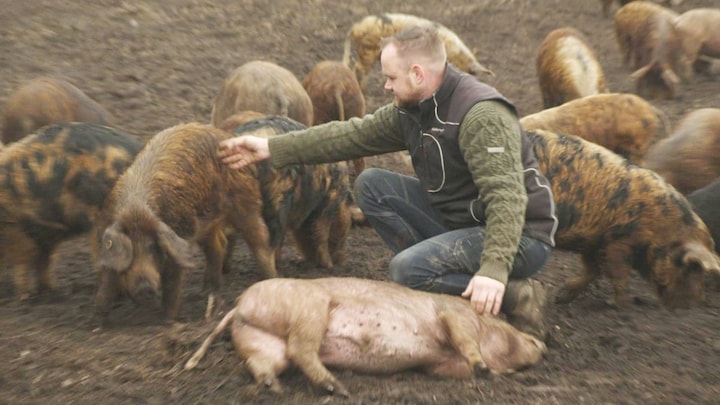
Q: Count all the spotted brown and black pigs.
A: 3